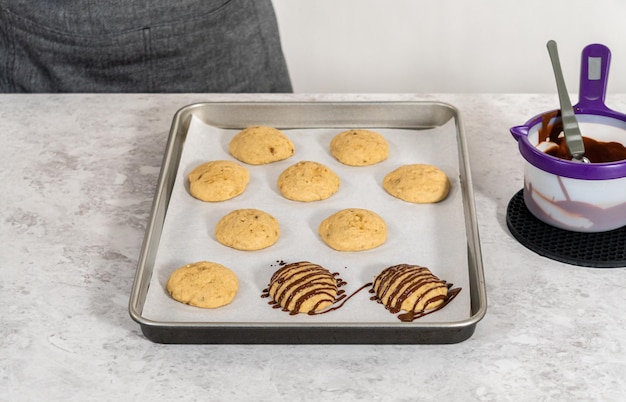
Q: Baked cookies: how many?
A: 10